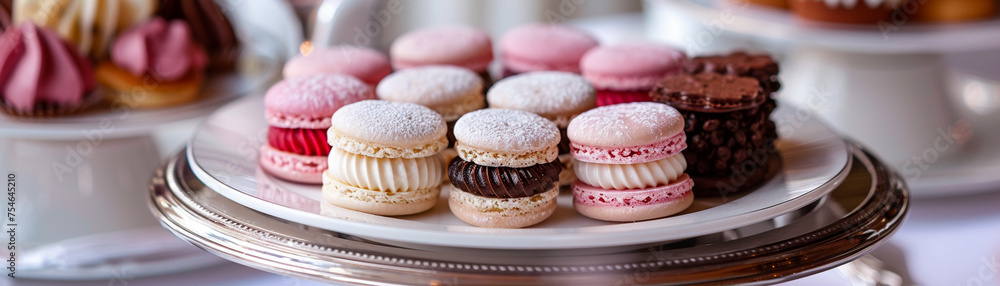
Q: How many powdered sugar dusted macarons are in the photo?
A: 6